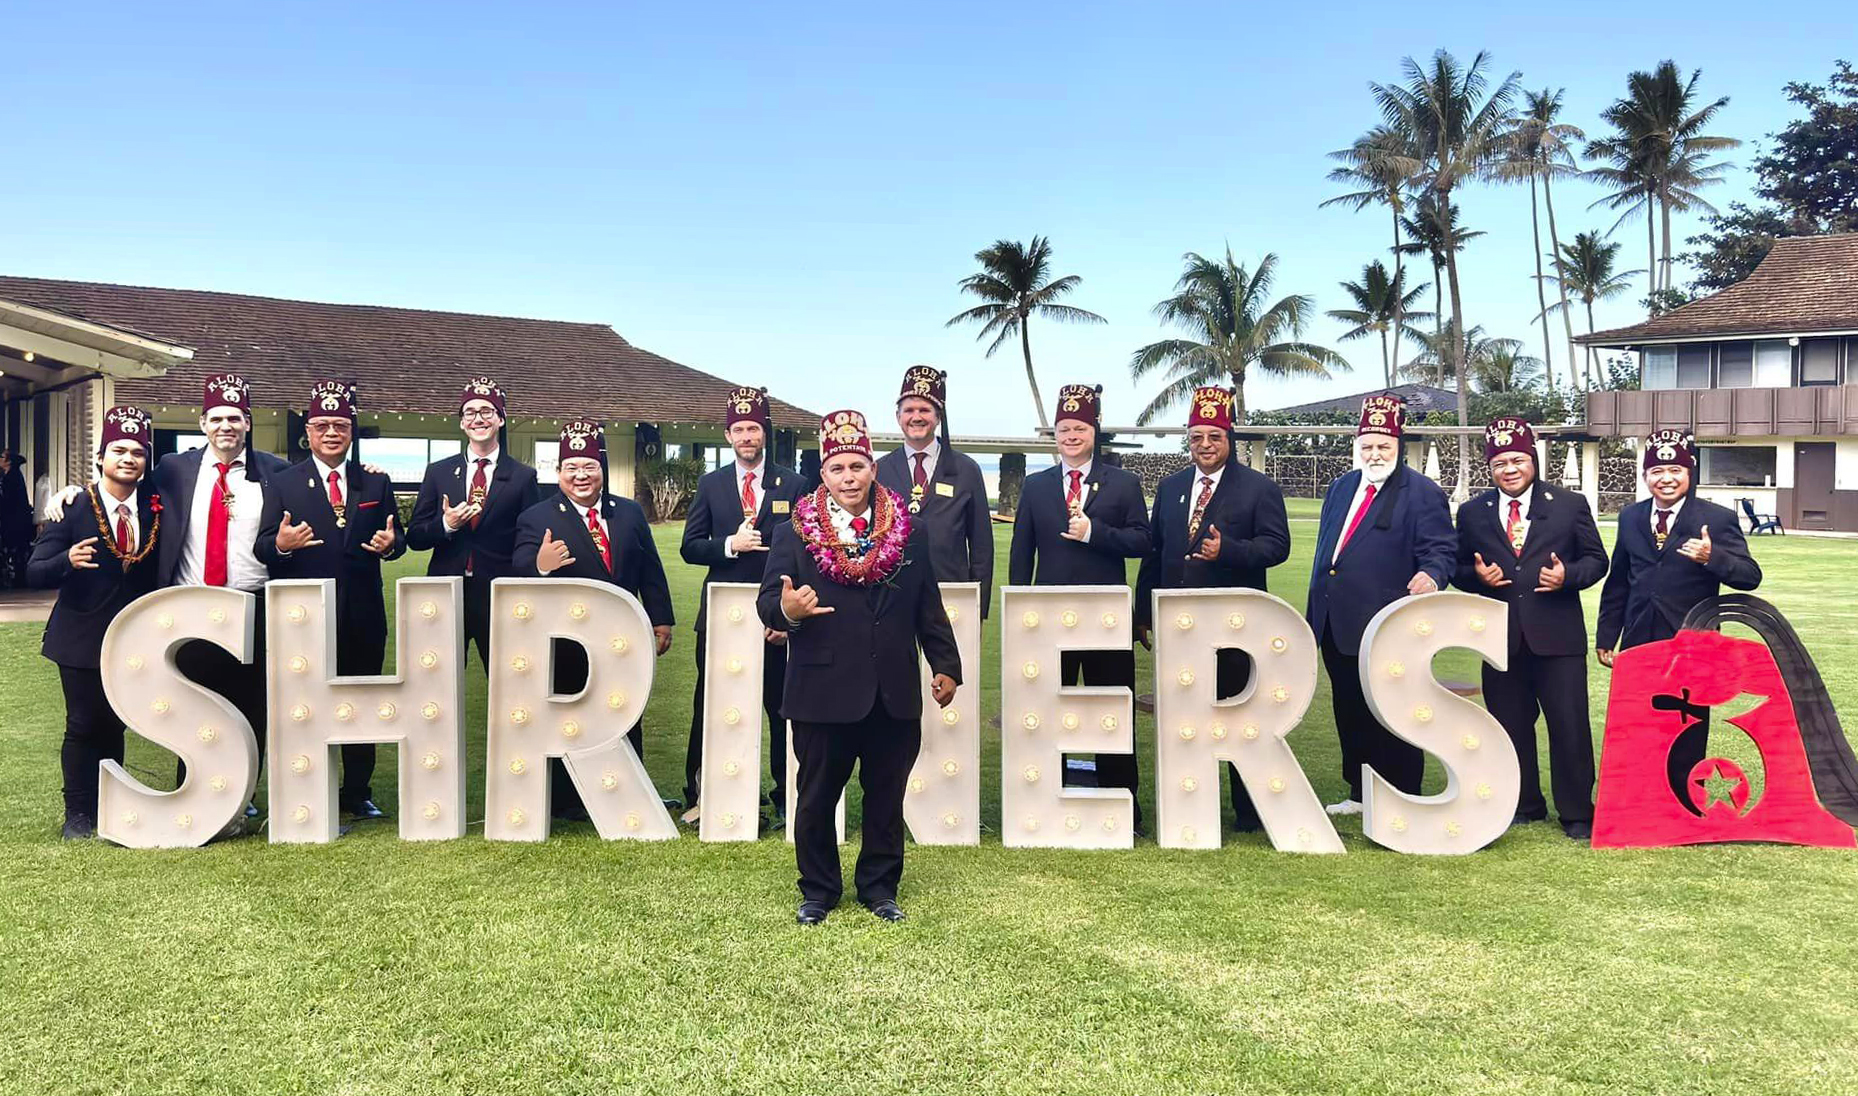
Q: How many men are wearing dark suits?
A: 13